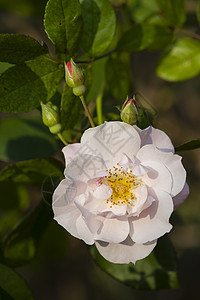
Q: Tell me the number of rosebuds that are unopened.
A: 3